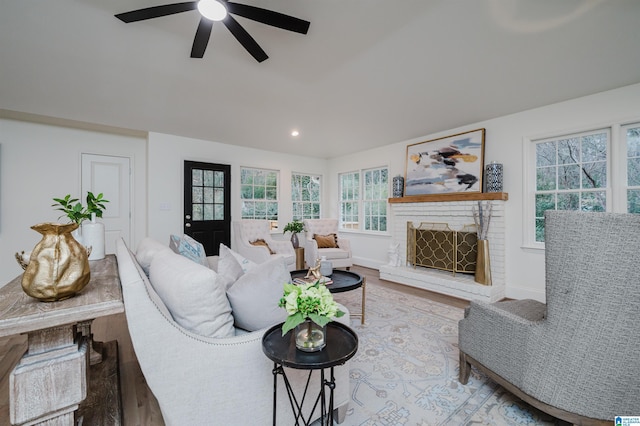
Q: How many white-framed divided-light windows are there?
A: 6